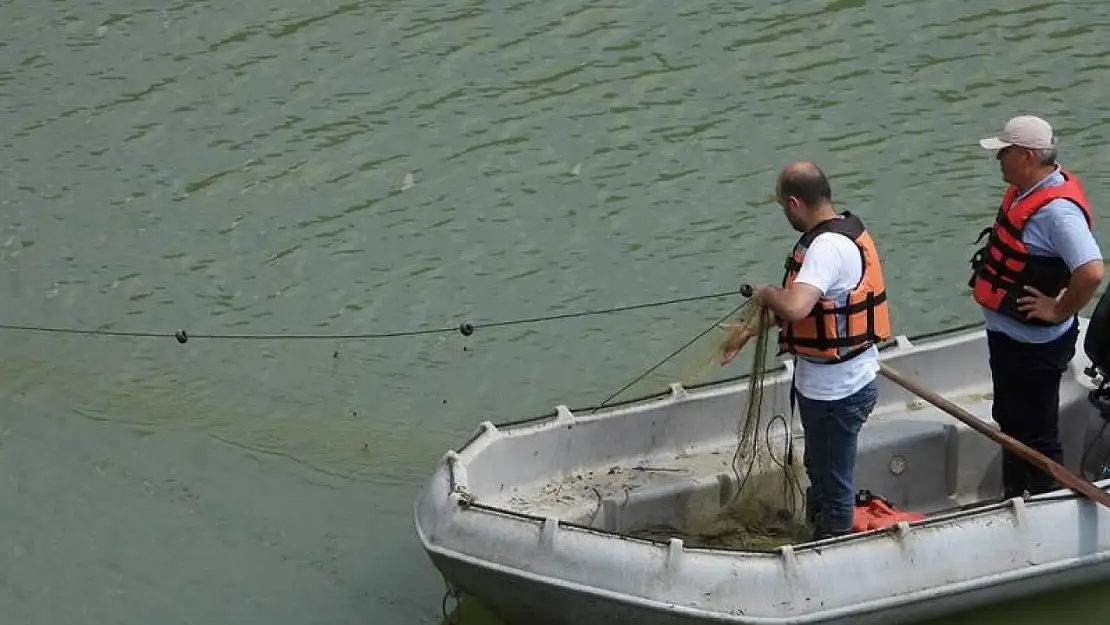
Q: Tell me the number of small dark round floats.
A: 3